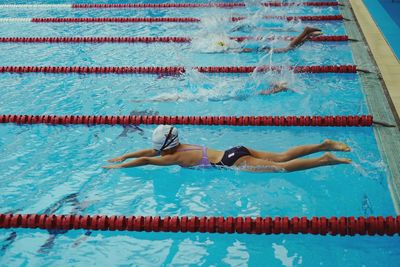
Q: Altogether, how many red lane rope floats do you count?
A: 6